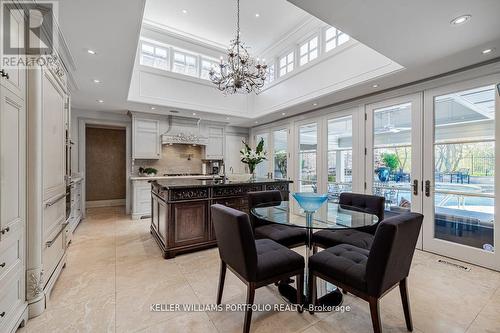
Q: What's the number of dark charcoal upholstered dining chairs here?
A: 4